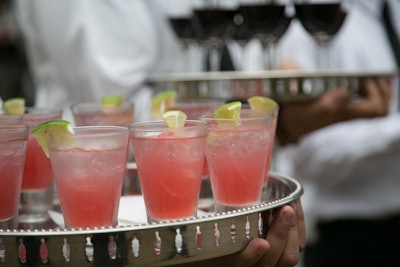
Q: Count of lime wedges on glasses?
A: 7